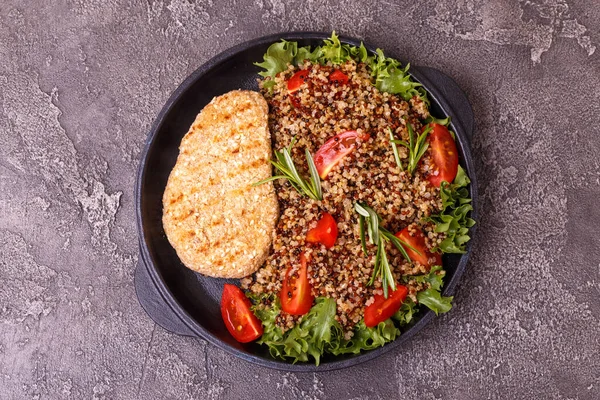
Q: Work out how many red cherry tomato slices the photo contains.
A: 9